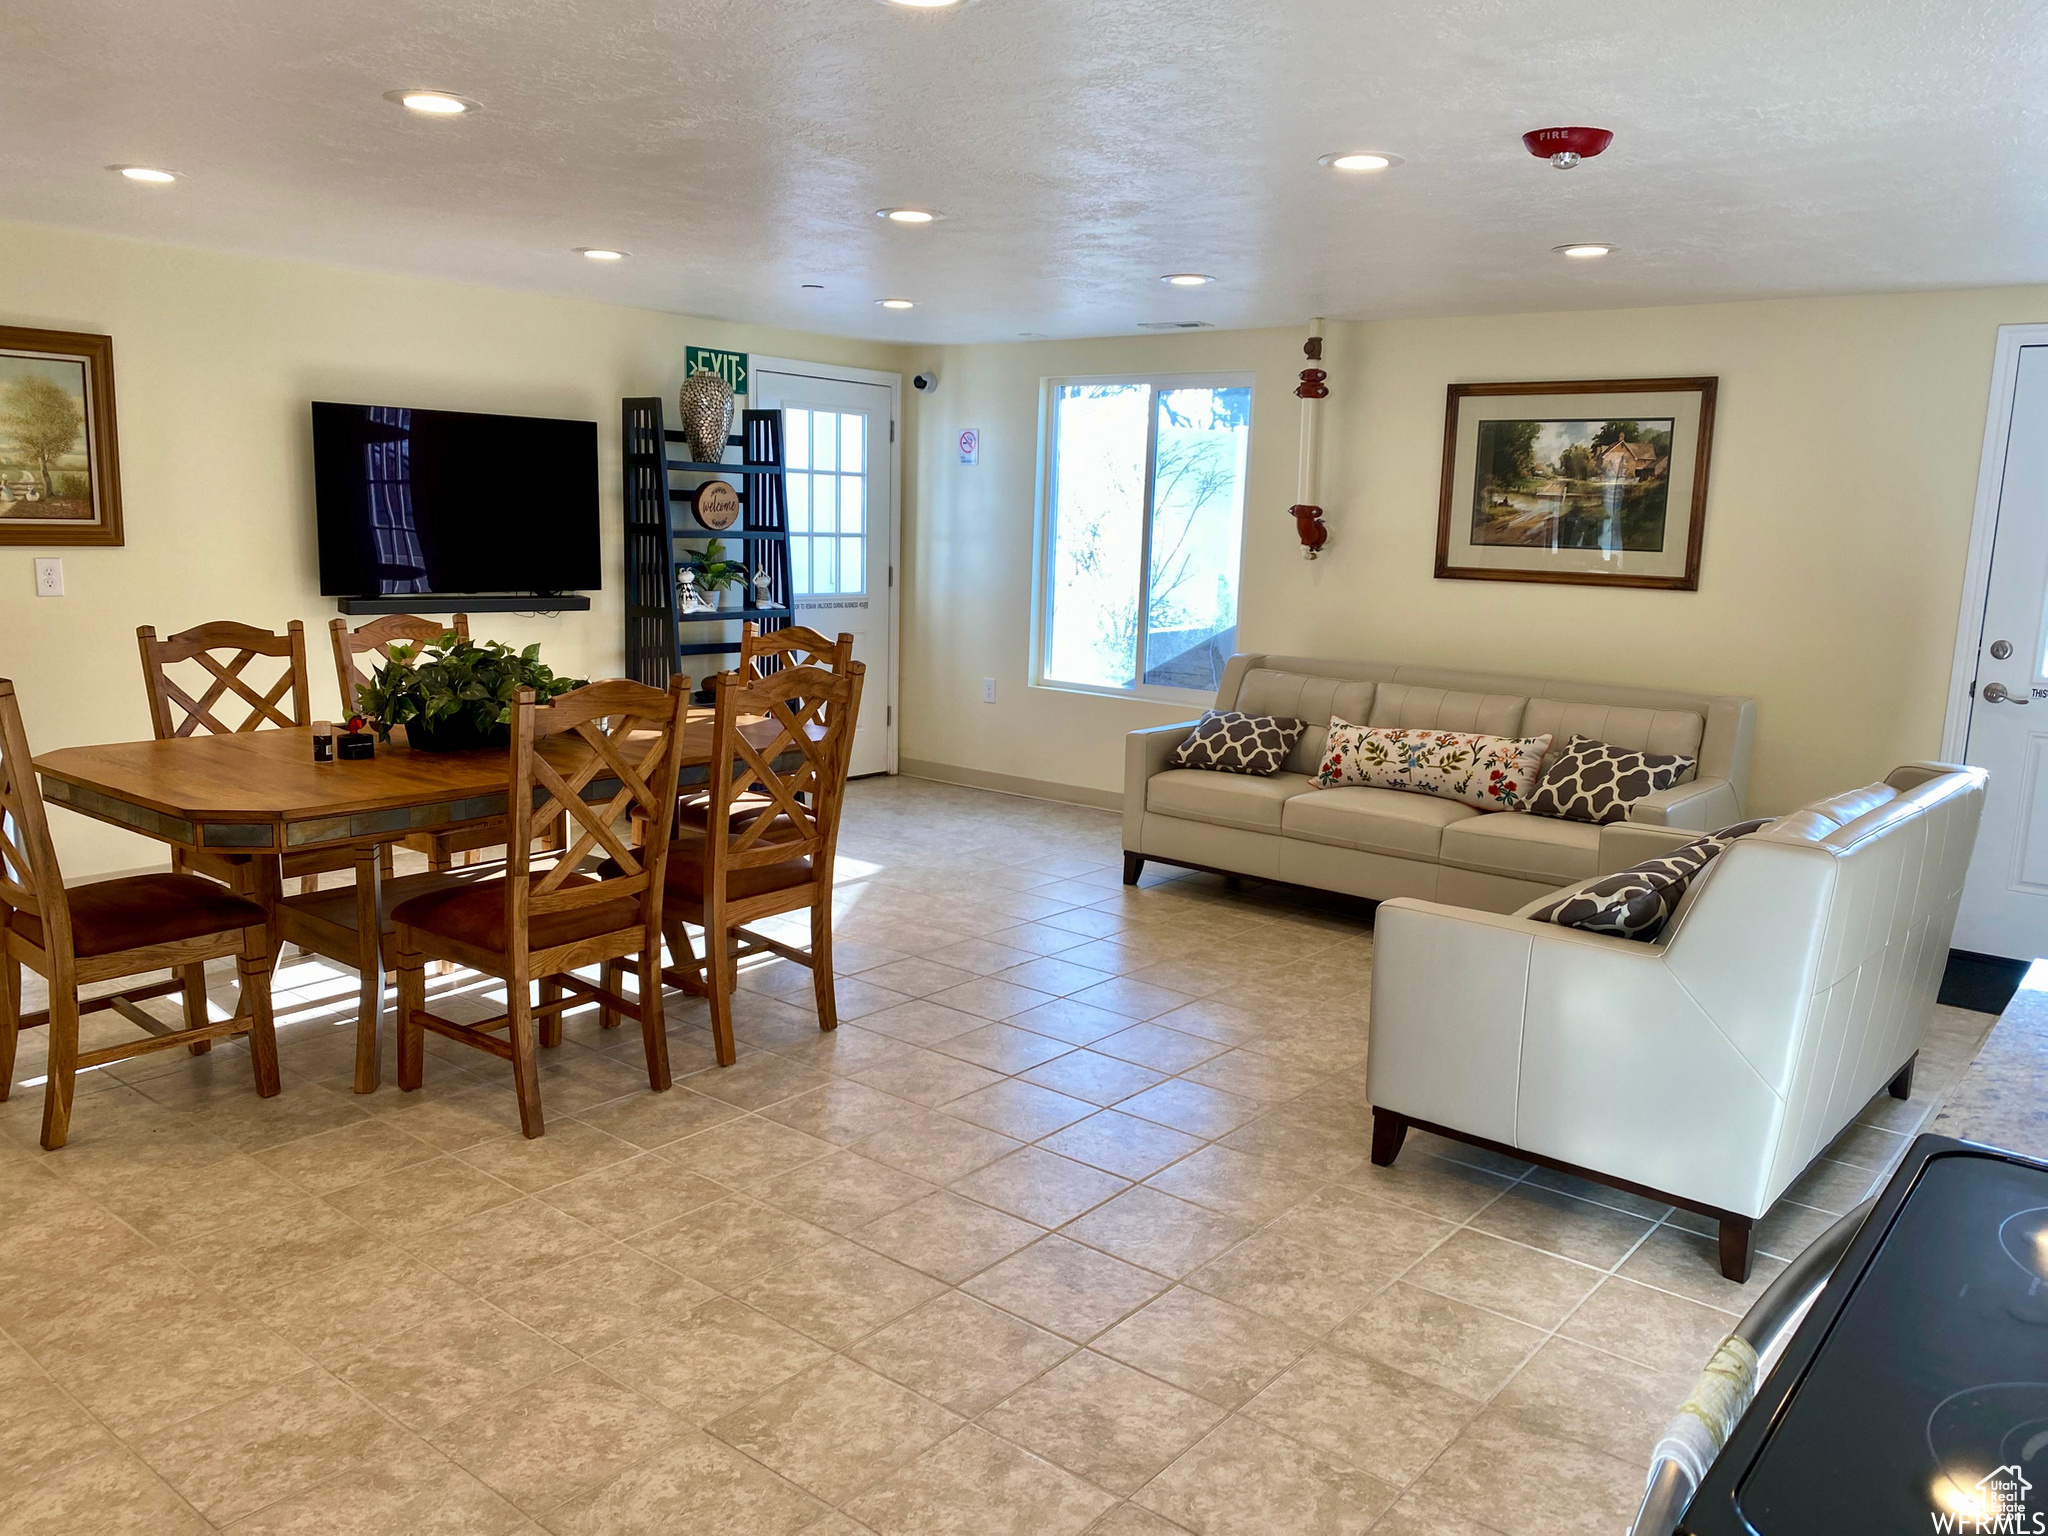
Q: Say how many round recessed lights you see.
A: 9